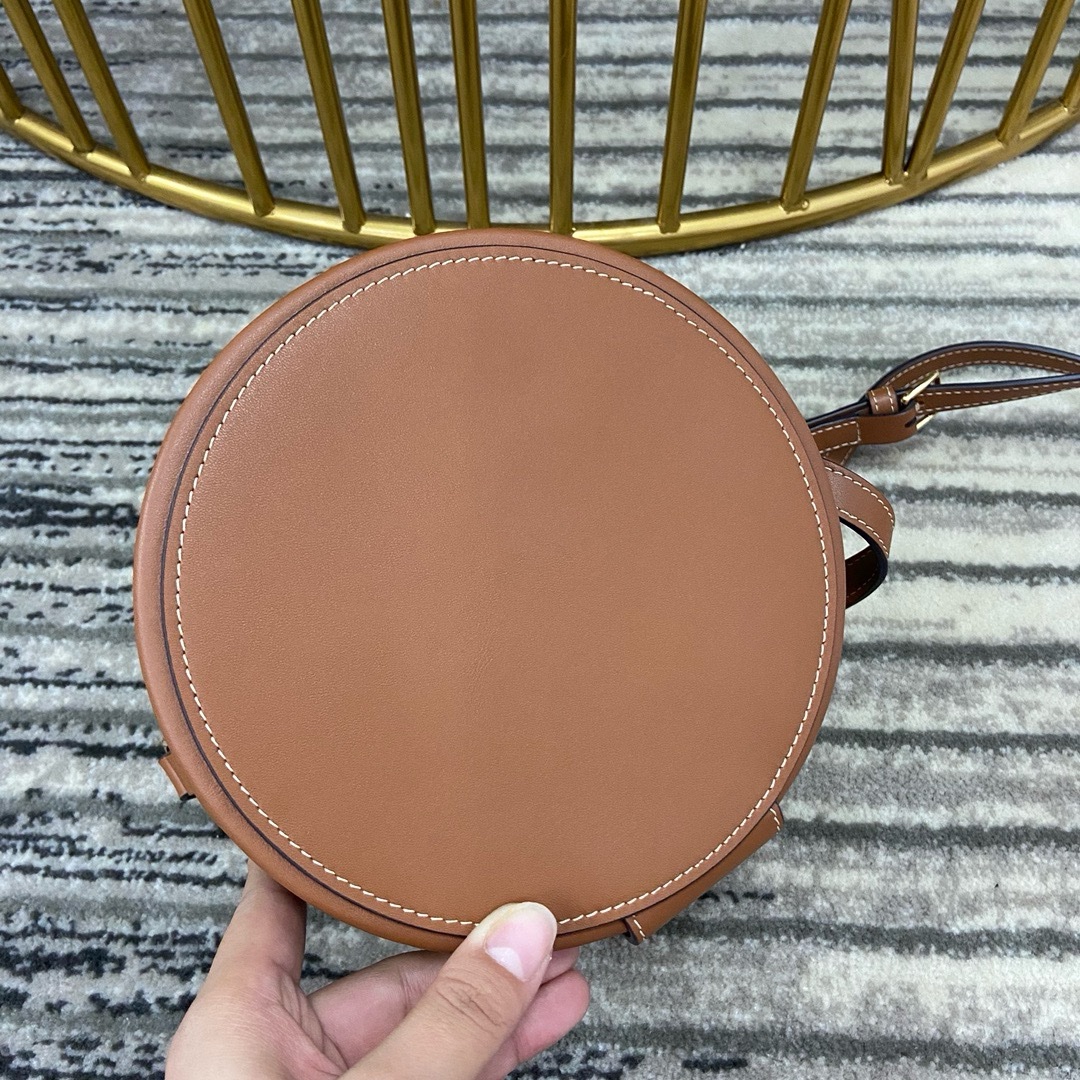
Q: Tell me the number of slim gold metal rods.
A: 14